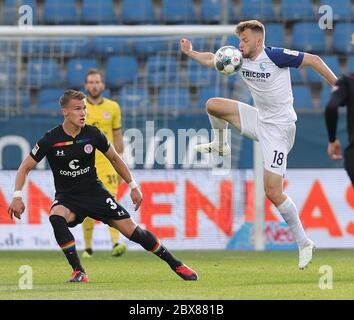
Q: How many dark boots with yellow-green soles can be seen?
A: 2